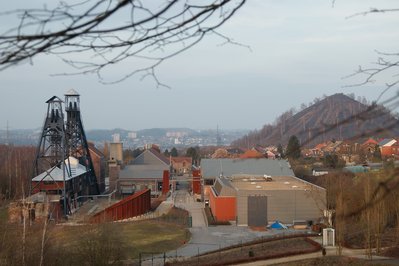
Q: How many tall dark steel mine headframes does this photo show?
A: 2